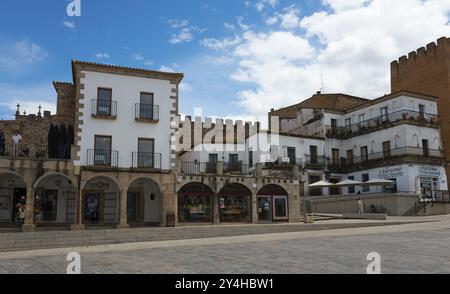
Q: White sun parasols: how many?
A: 3